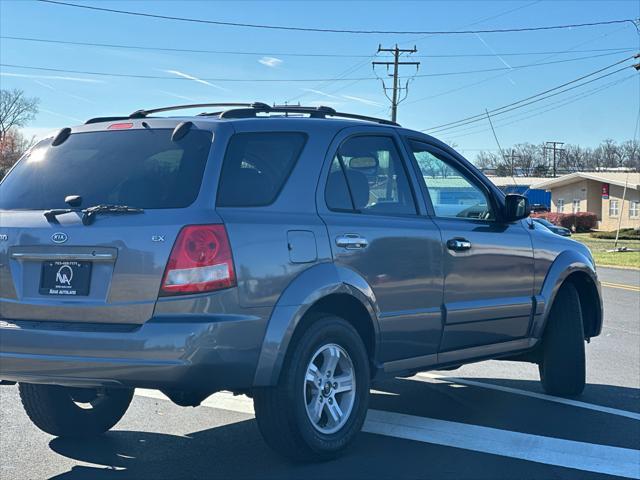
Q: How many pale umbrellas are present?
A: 0